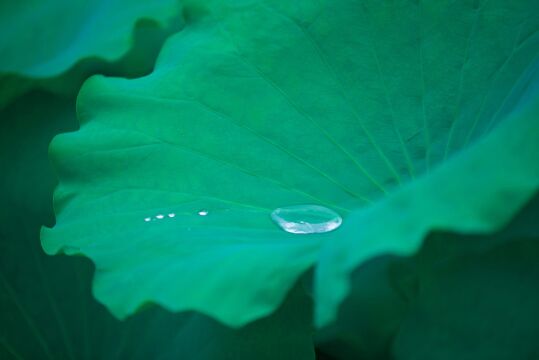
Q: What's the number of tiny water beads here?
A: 4